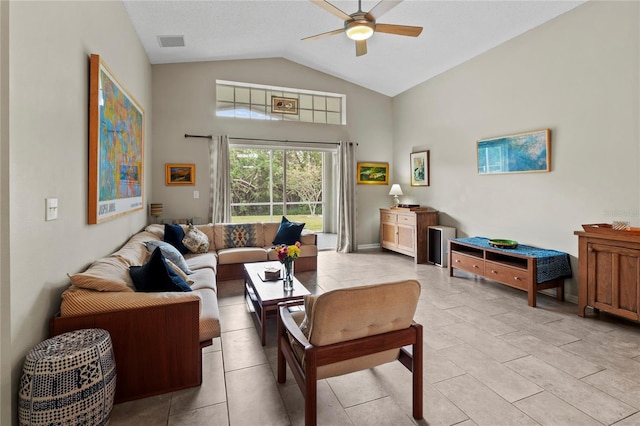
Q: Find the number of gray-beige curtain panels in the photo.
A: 2